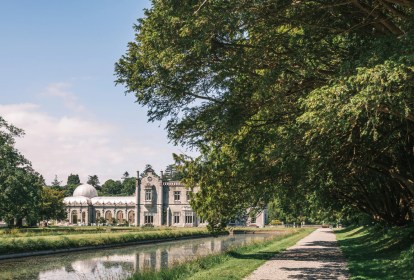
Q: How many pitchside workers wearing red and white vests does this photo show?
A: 0